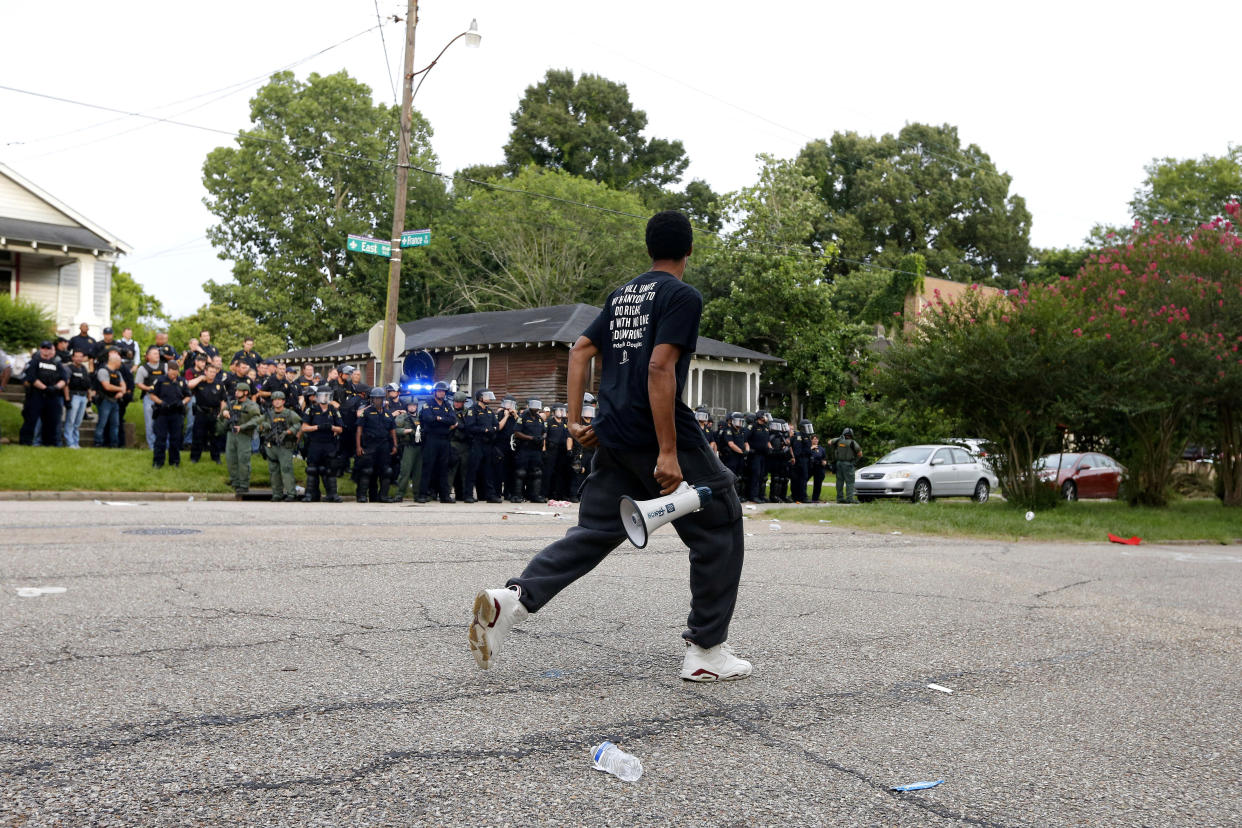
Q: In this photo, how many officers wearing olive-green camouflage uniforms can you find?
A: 5